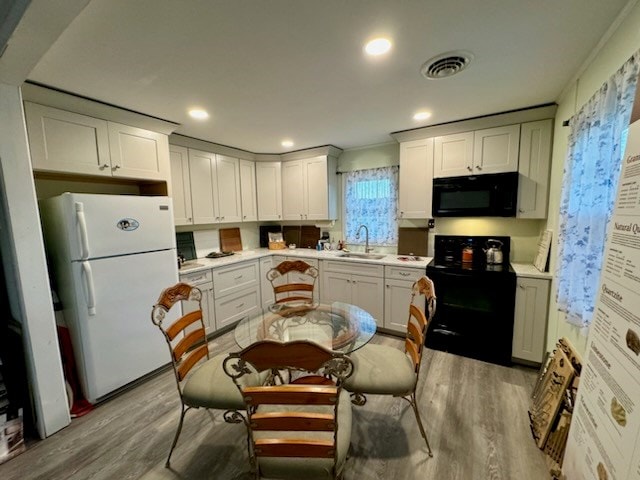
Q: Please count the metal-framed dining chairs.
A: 4